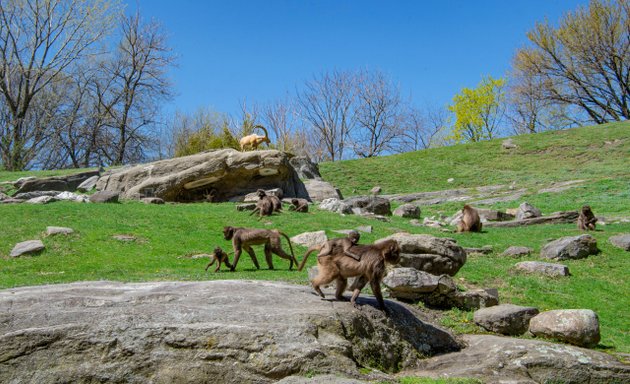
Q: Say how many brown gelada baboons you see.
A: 9